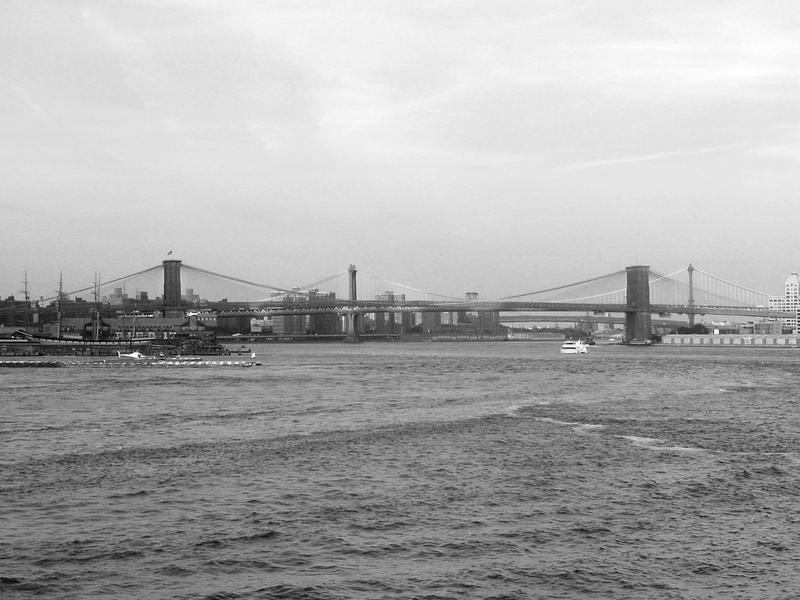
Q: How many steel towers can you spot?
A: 2